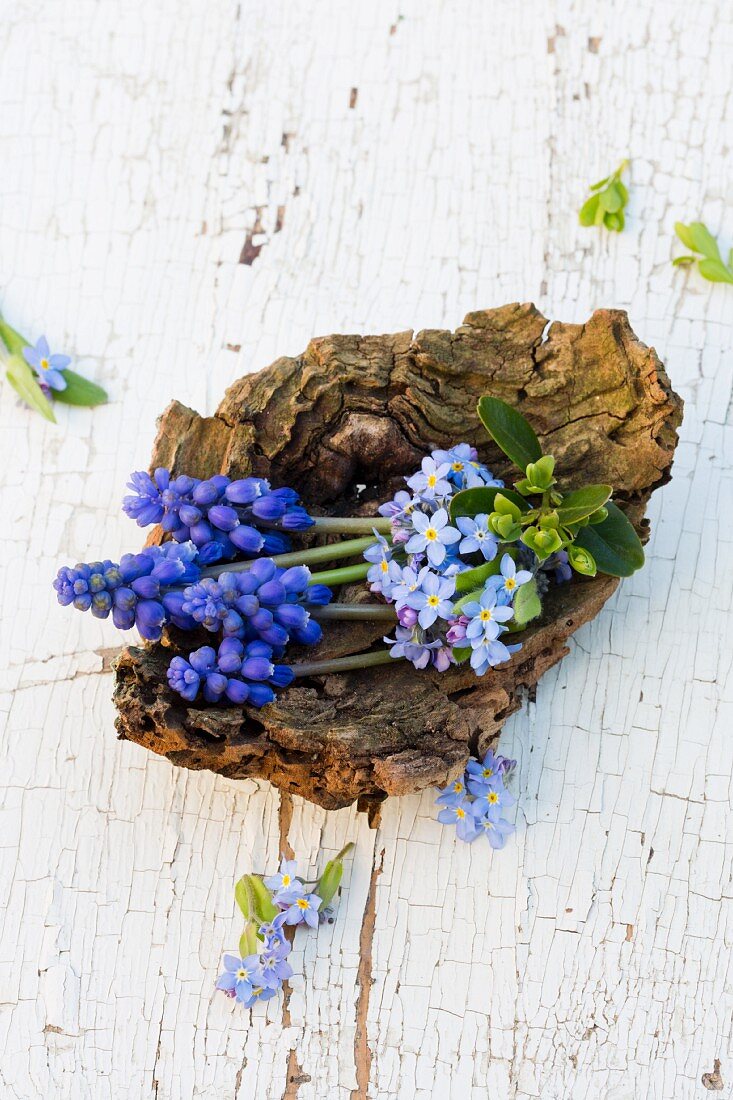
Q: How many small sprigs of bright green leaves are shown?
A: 2